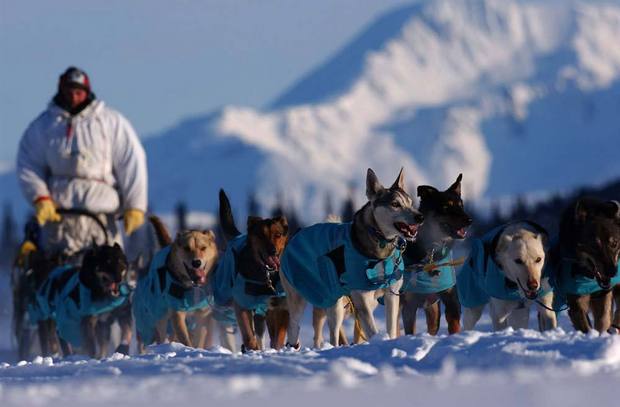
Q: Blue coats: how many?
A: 7